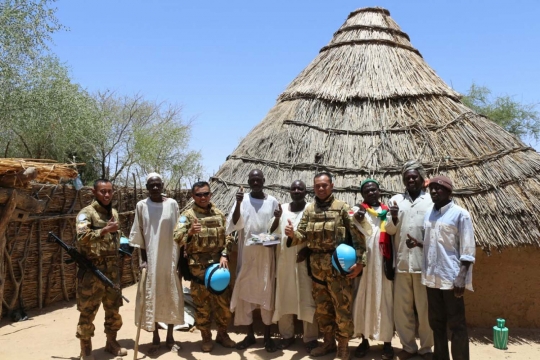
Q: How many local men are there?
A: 6